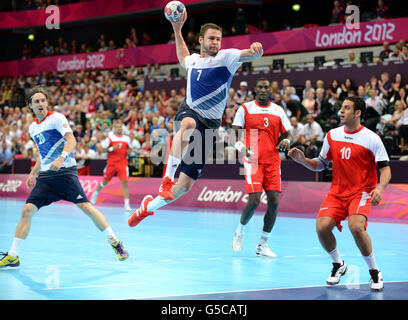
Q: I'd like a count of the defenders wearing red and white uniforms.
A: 3